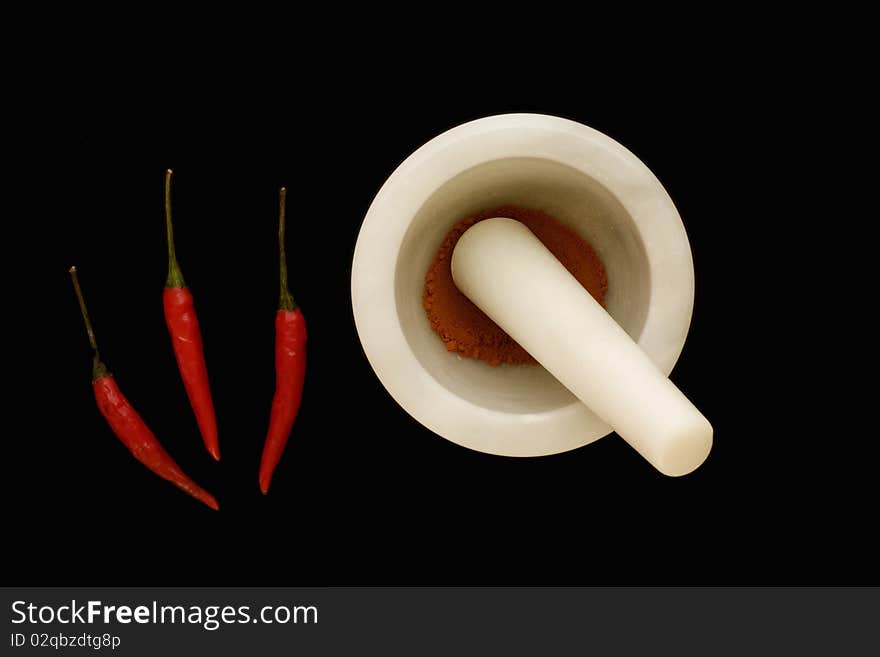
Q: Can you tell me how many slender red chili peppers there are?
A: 3